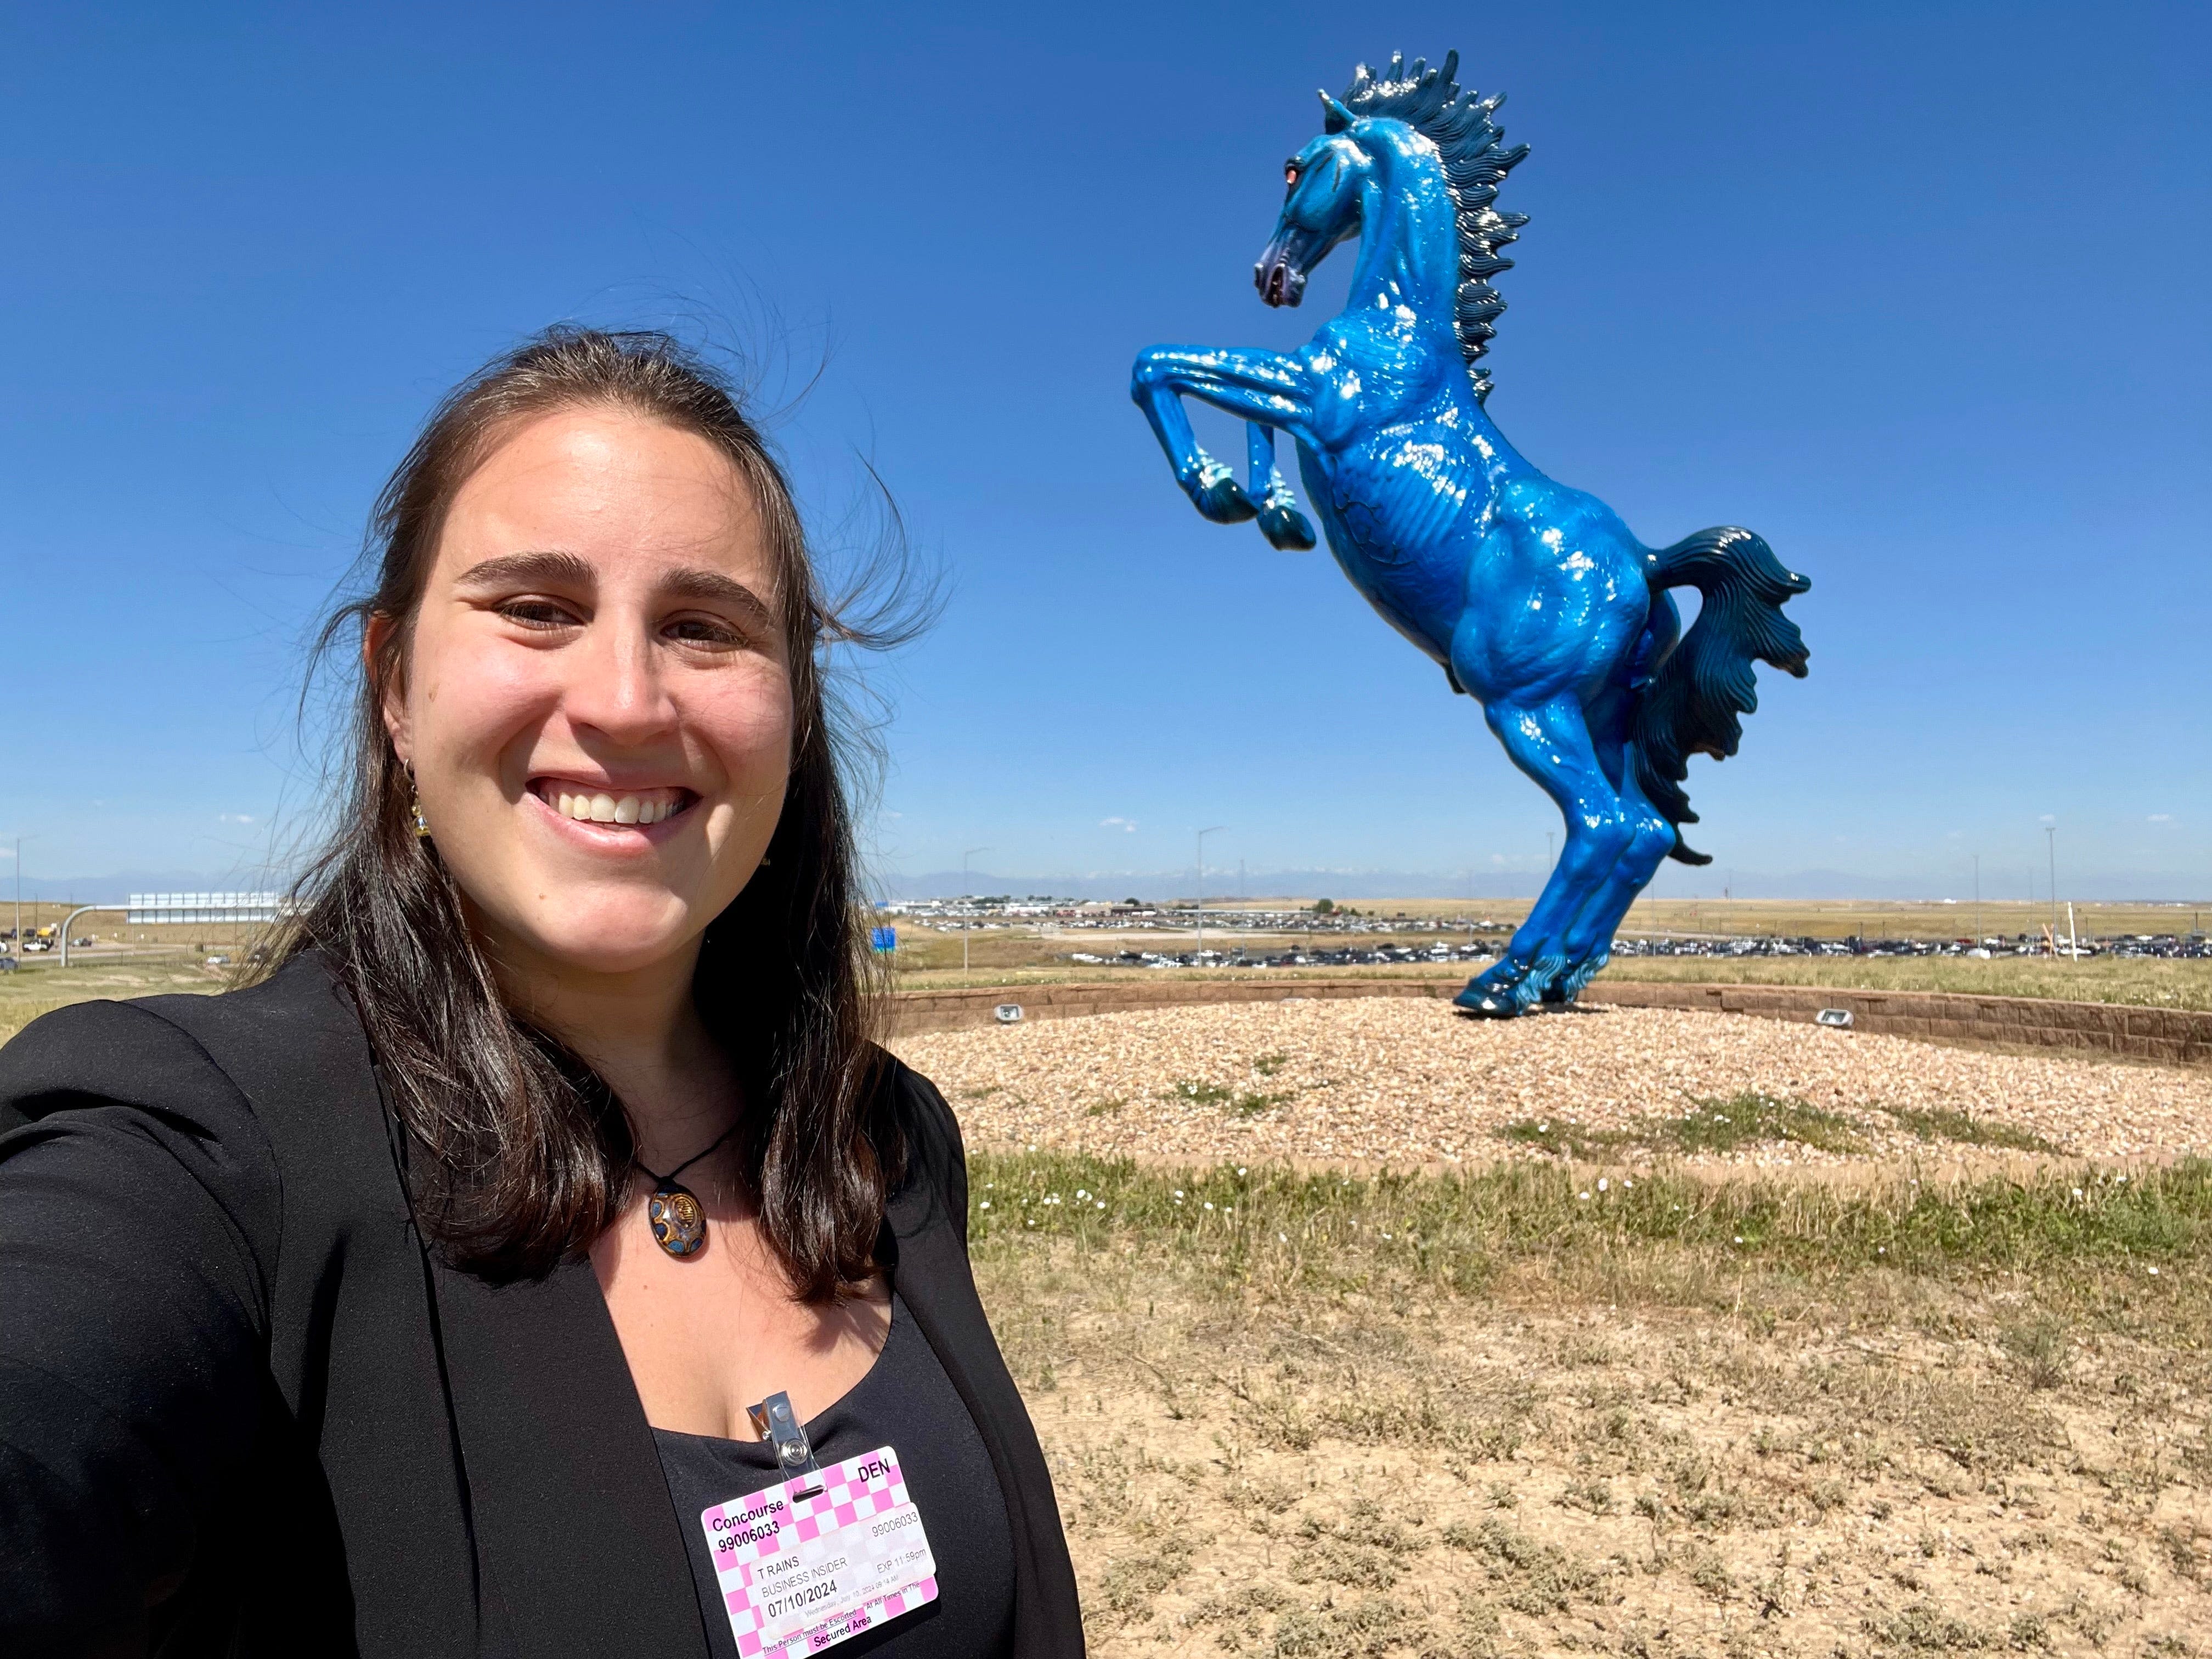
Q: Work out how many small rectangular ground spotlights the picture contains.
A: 2